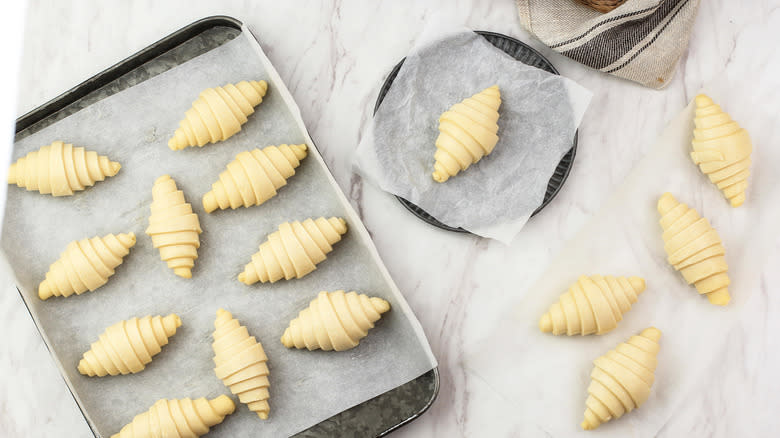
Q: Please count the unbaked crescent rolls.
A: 15